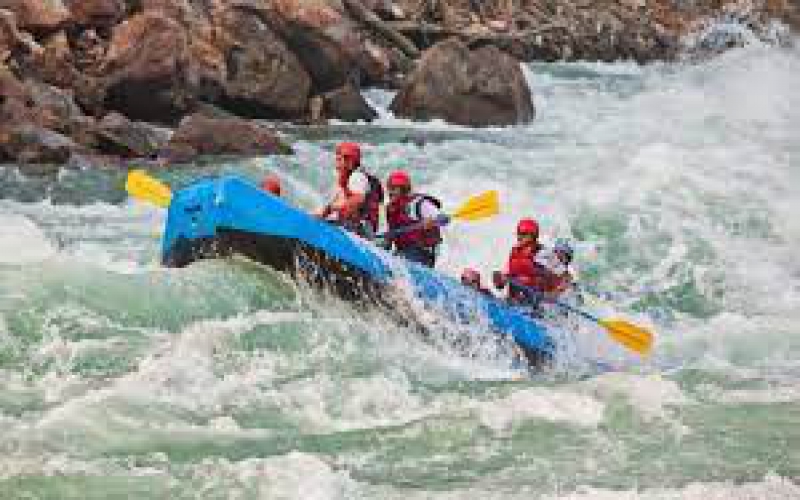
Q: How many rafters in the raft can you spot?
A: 6